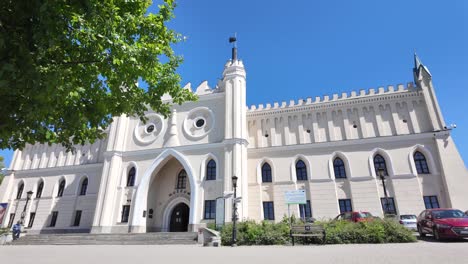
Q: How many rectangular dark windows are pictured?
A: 11